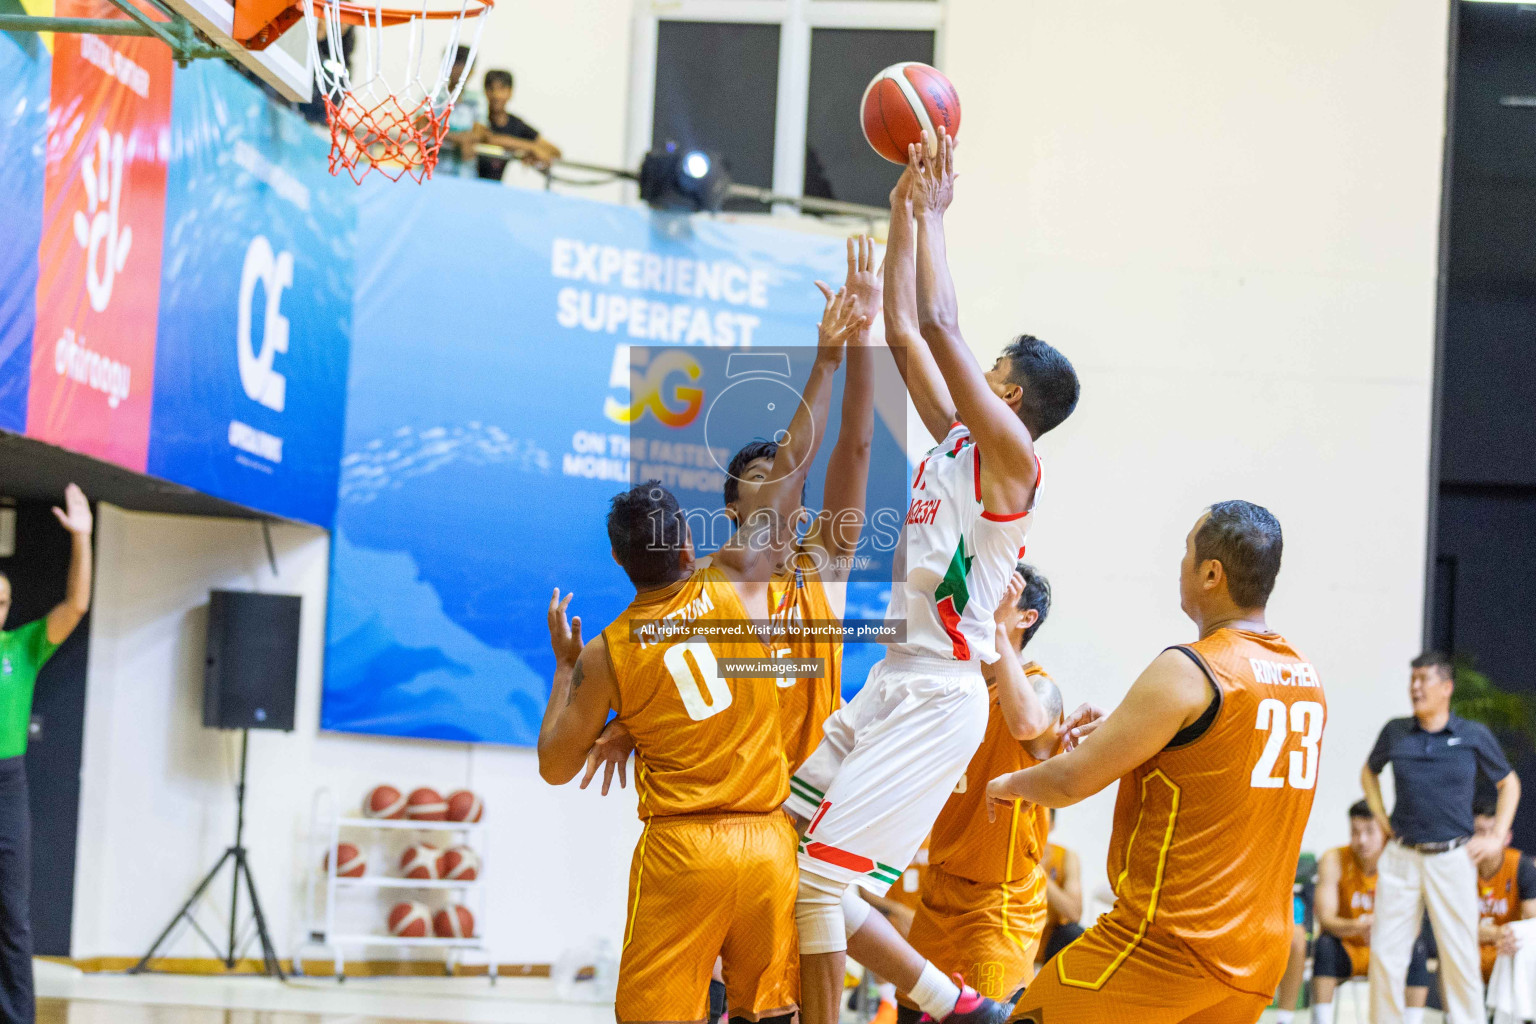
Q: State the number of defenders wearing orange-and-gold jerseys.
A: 4